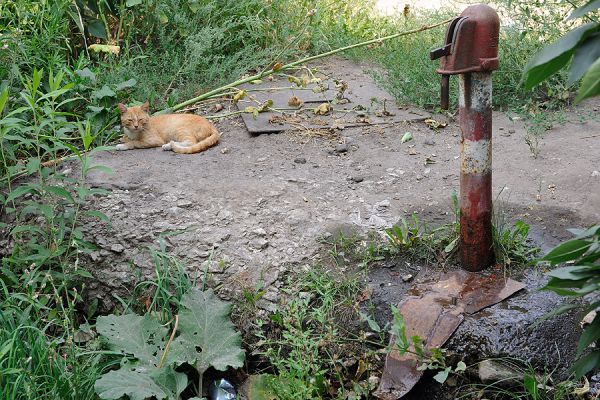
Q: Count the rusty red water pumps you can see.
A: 1